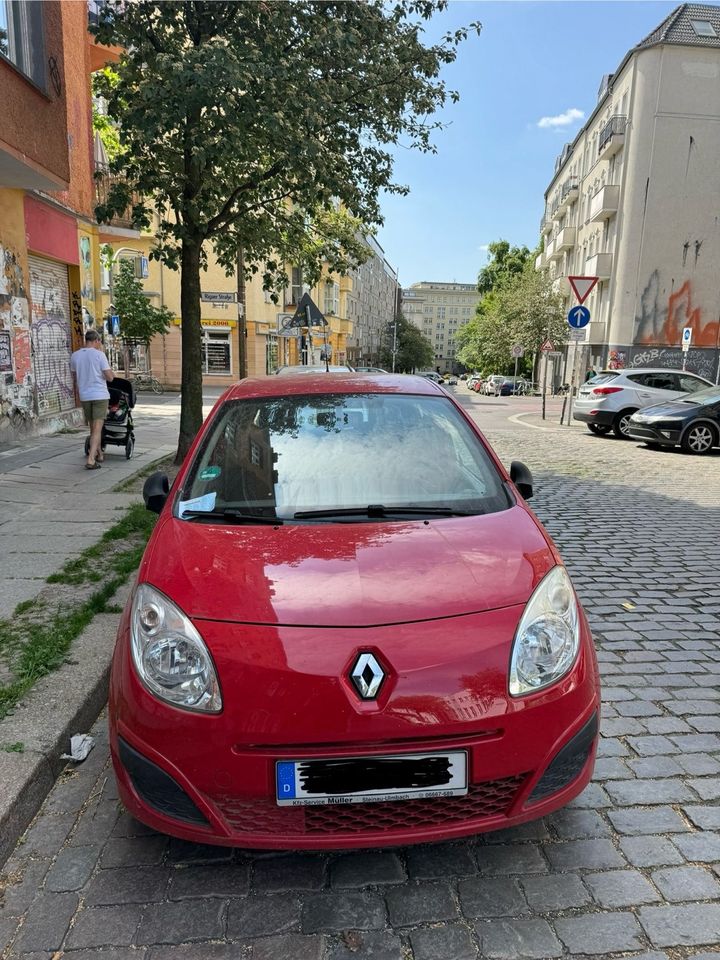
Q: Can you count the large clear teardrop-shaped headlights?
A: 2